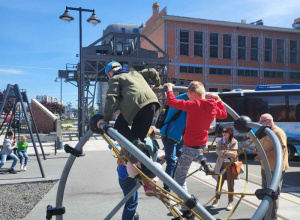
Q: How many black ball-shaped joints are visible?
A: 2